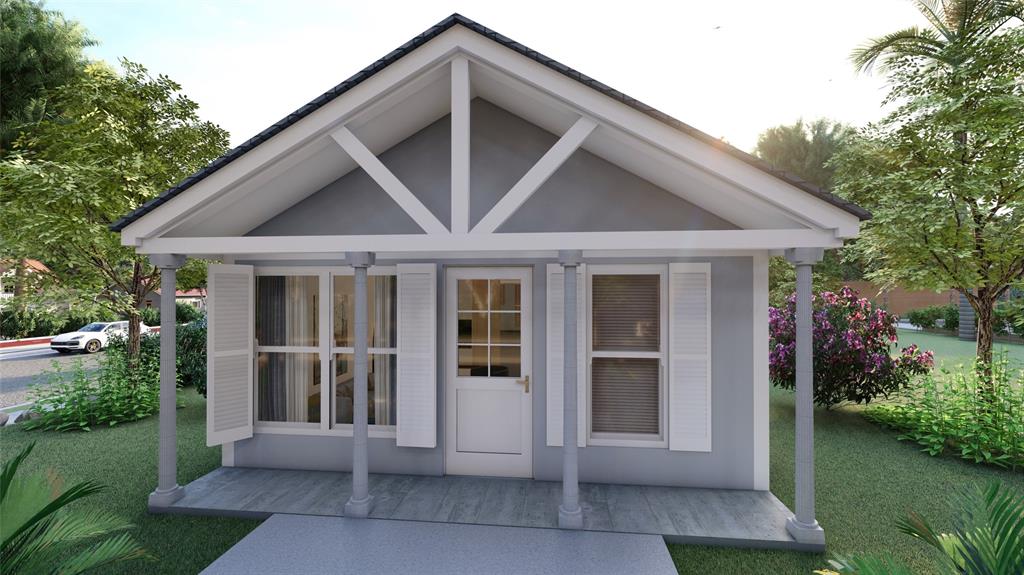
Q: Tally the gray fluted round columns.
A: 4